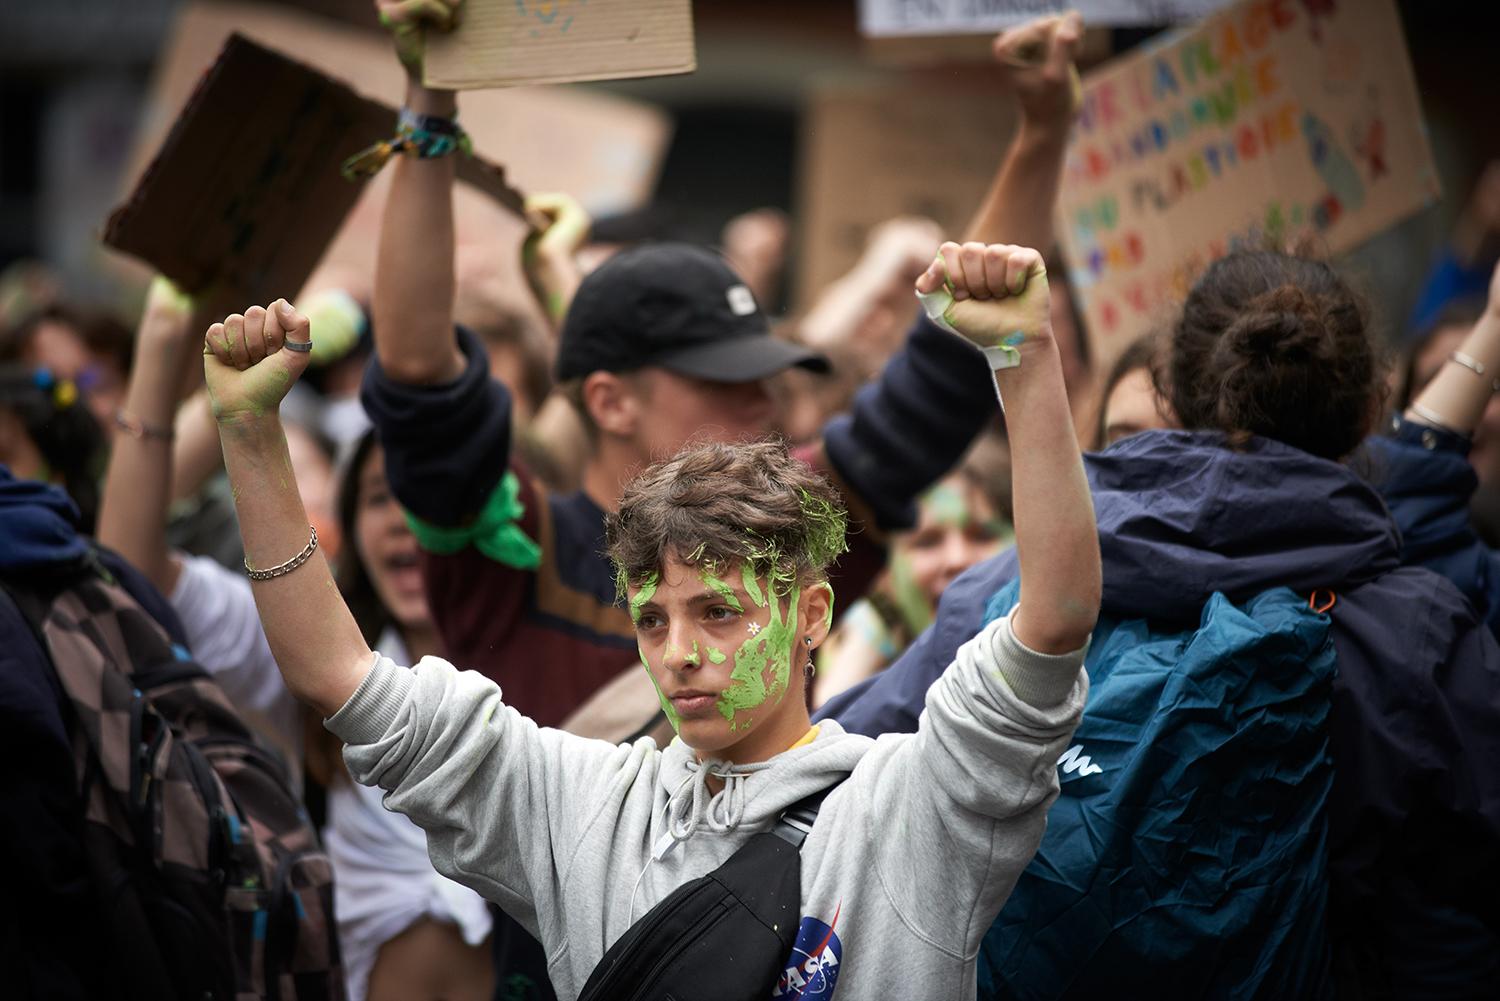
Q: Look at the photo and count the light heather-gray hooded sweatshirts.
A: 1